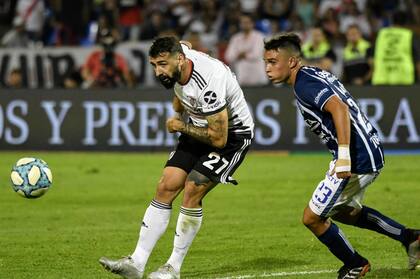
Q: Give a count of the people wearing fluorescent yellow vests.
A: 3